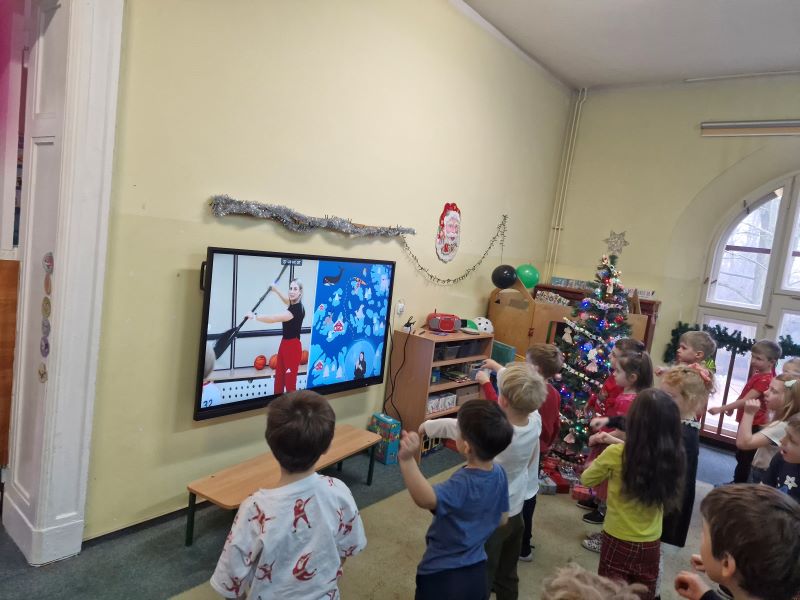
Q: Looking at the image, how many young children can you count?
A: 15